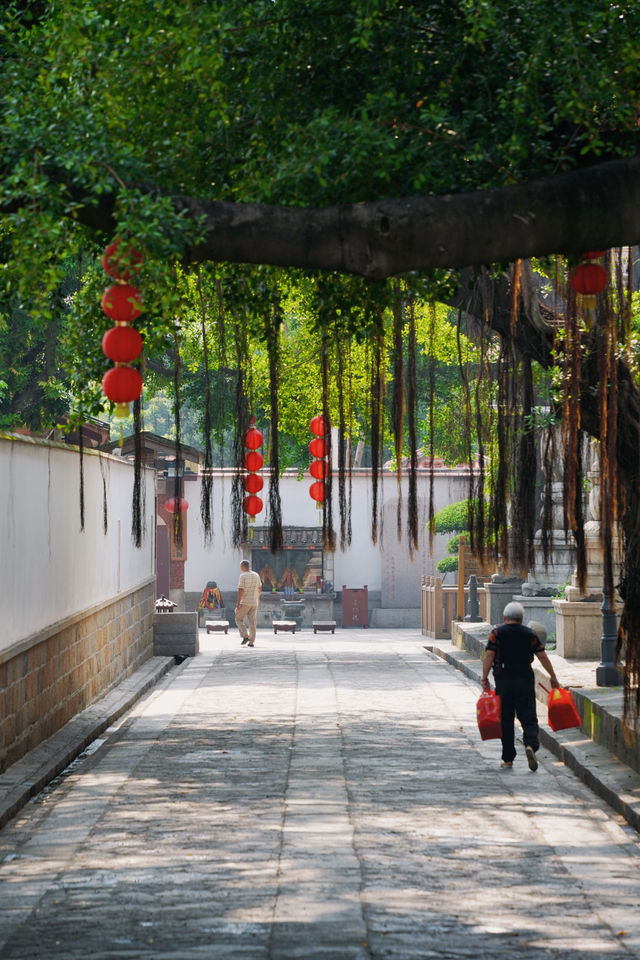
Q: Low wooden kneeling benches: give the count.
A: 3